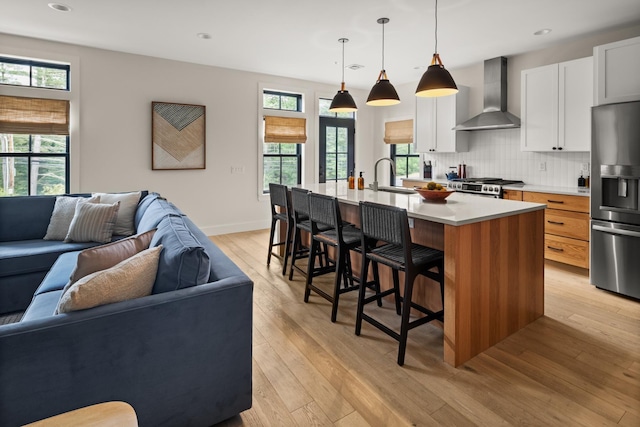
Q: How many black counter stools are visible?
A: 4